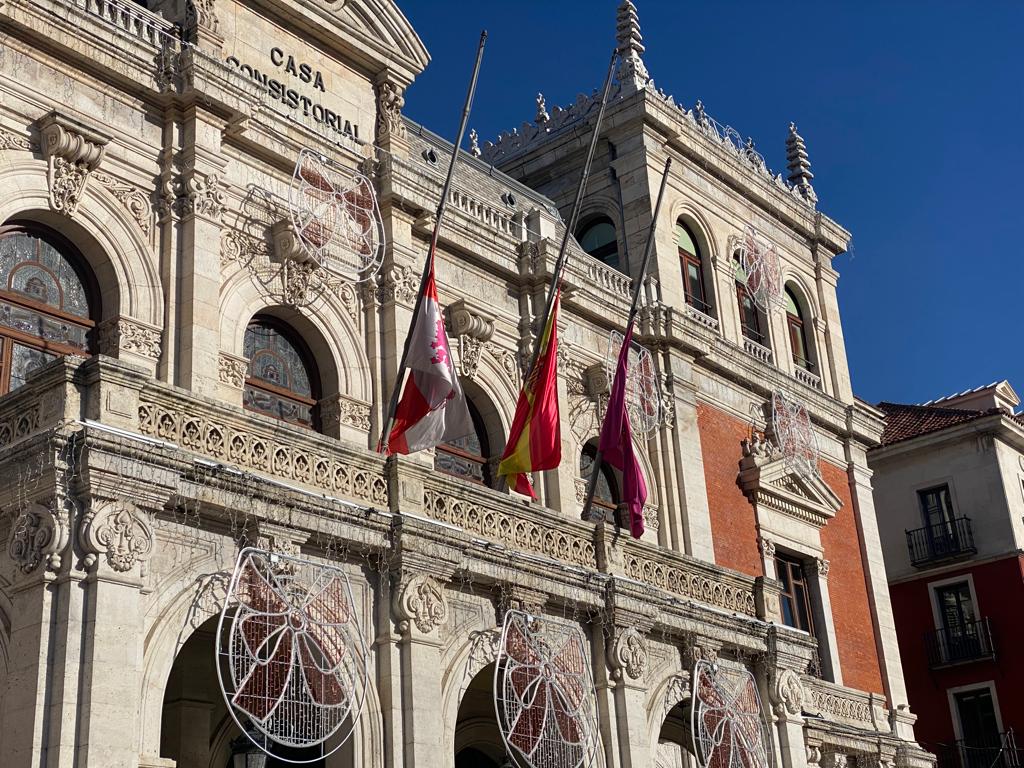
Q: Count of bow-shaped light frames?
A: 7